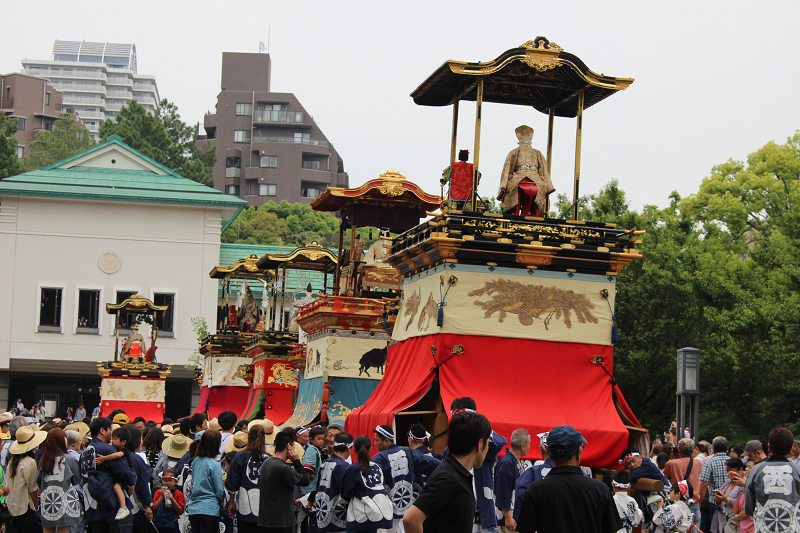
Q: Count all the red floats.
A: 4